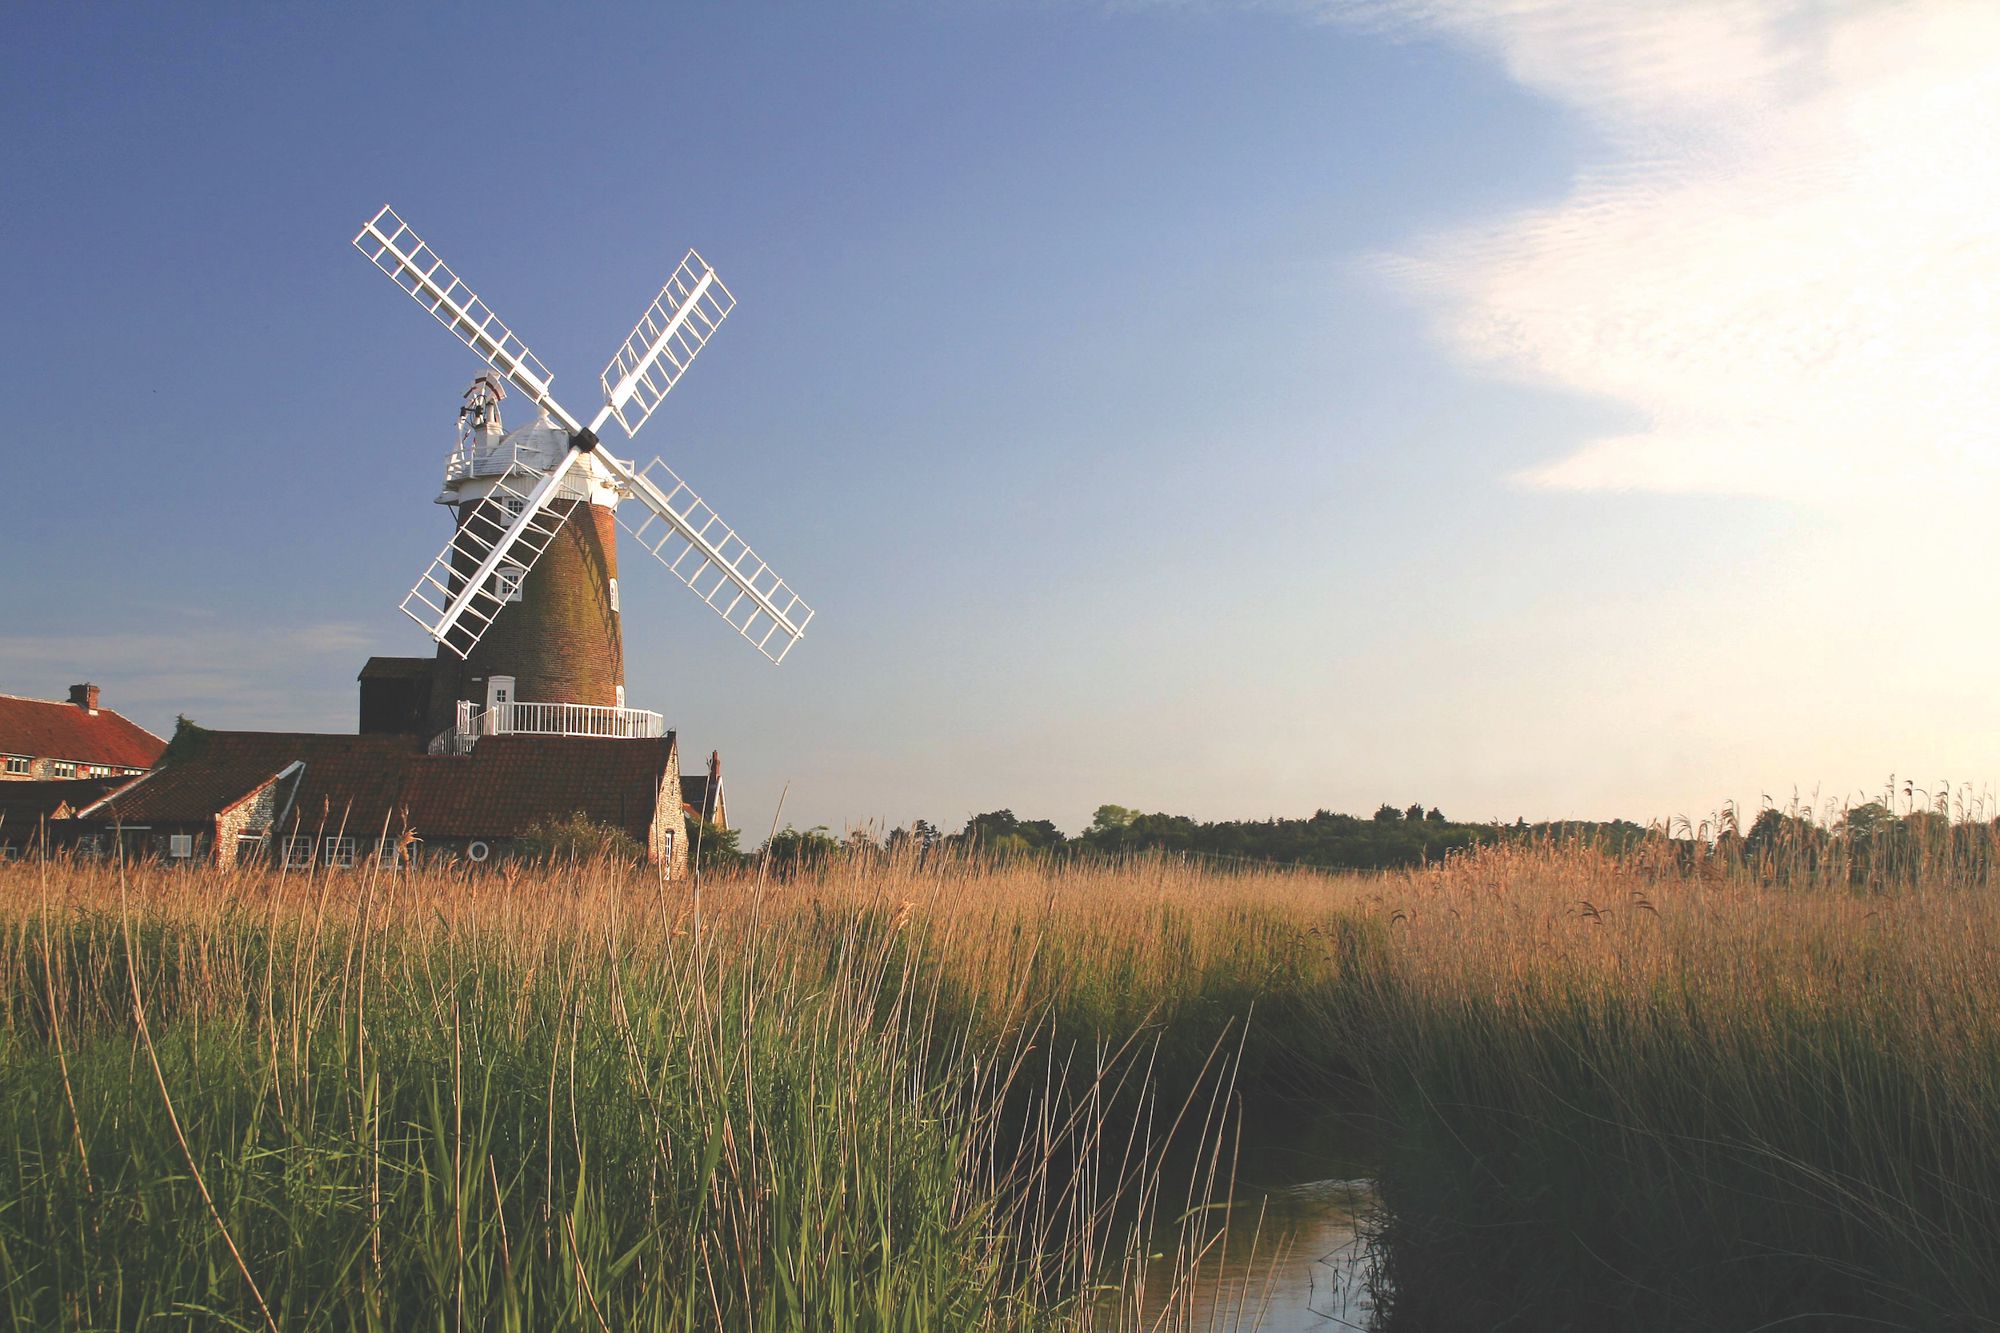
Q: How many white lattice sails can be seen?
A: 4